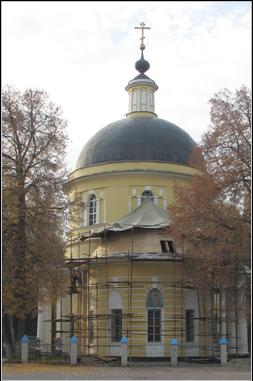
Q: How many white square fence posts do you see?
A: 5